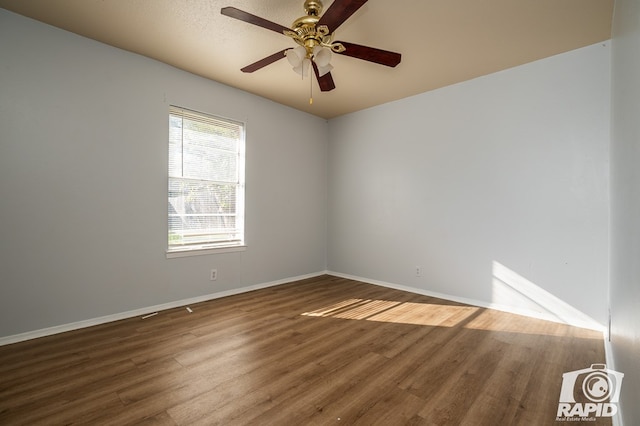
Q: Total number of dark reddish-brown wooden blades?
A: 5